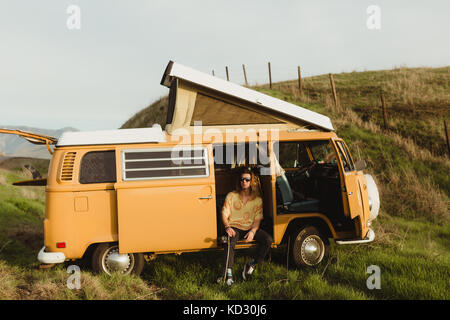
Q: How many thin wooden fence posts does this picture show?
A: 8